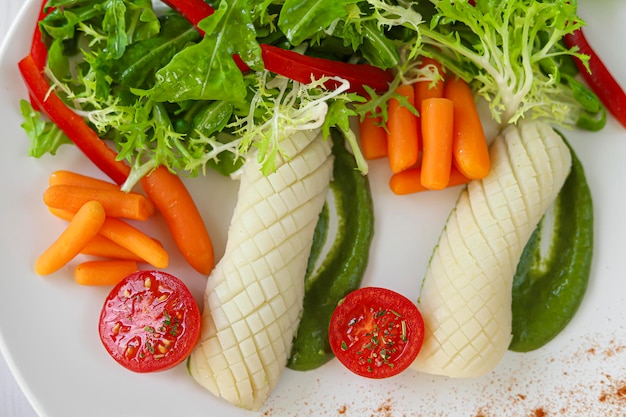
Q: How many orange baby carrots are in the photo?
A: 13